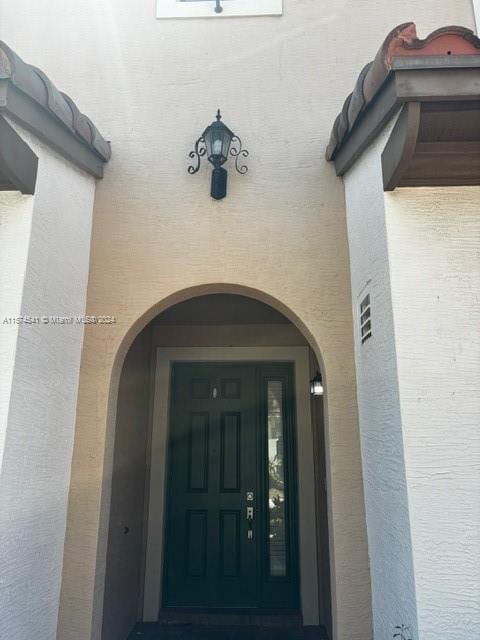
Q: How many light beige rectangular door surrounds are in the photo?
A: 1